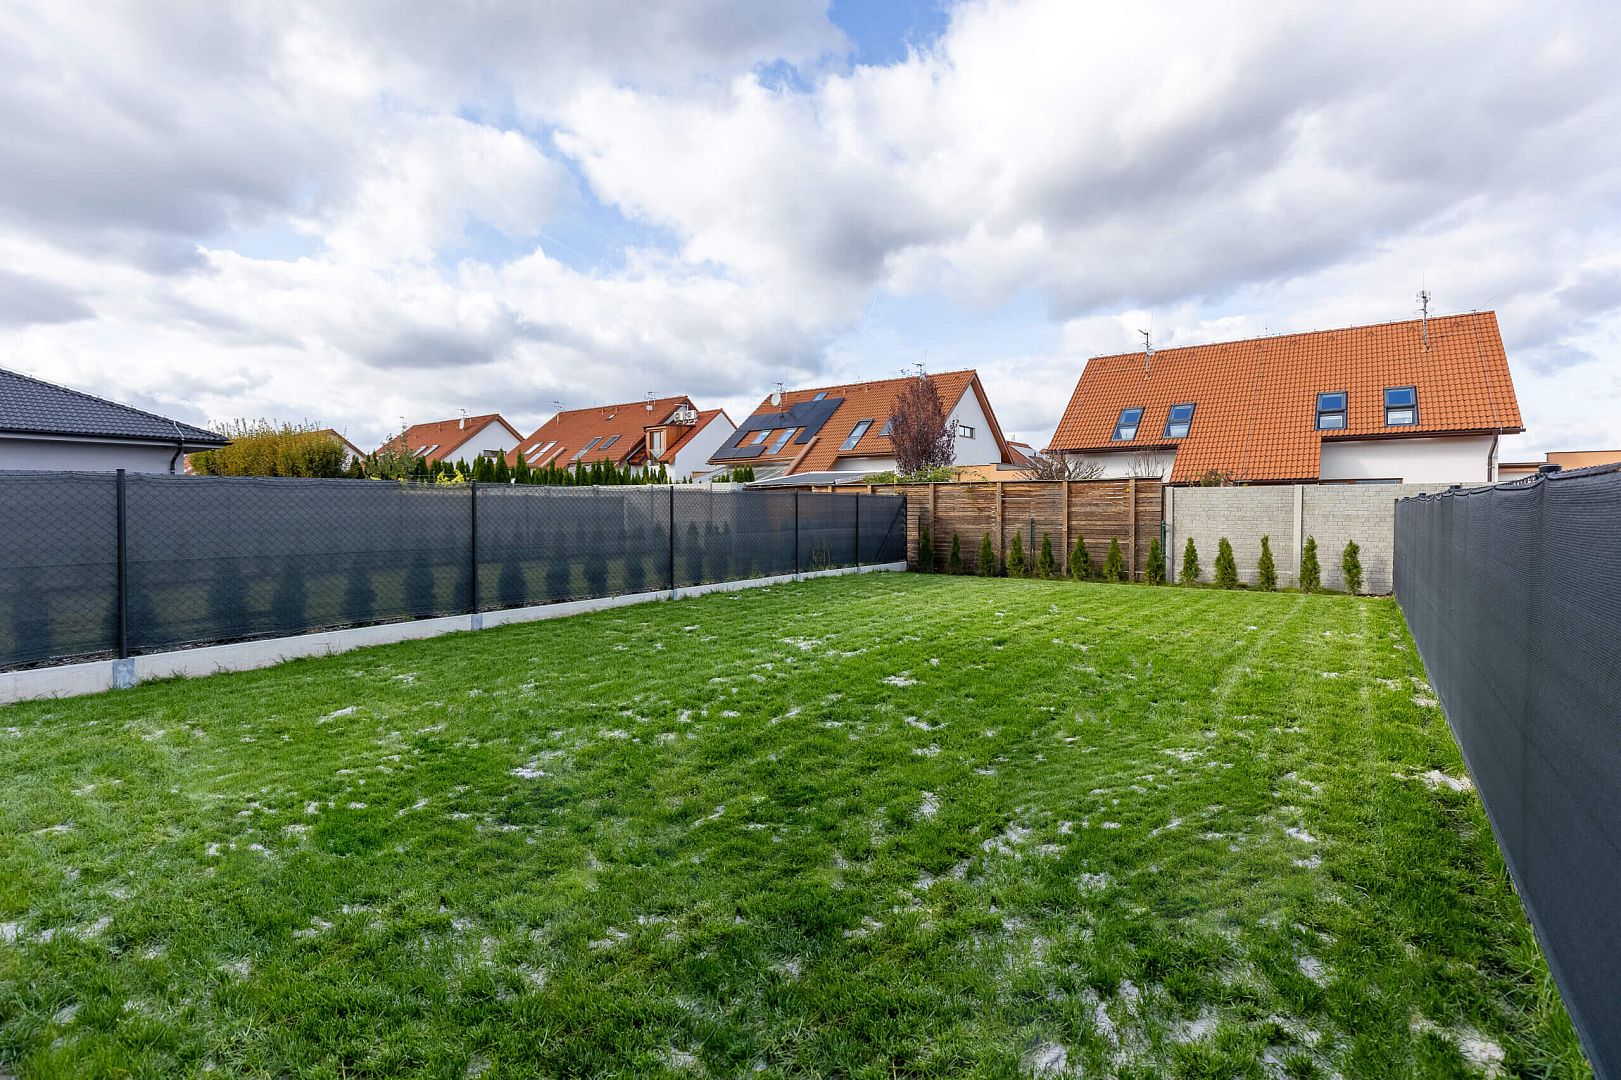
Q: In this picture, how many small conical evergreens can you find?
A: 13